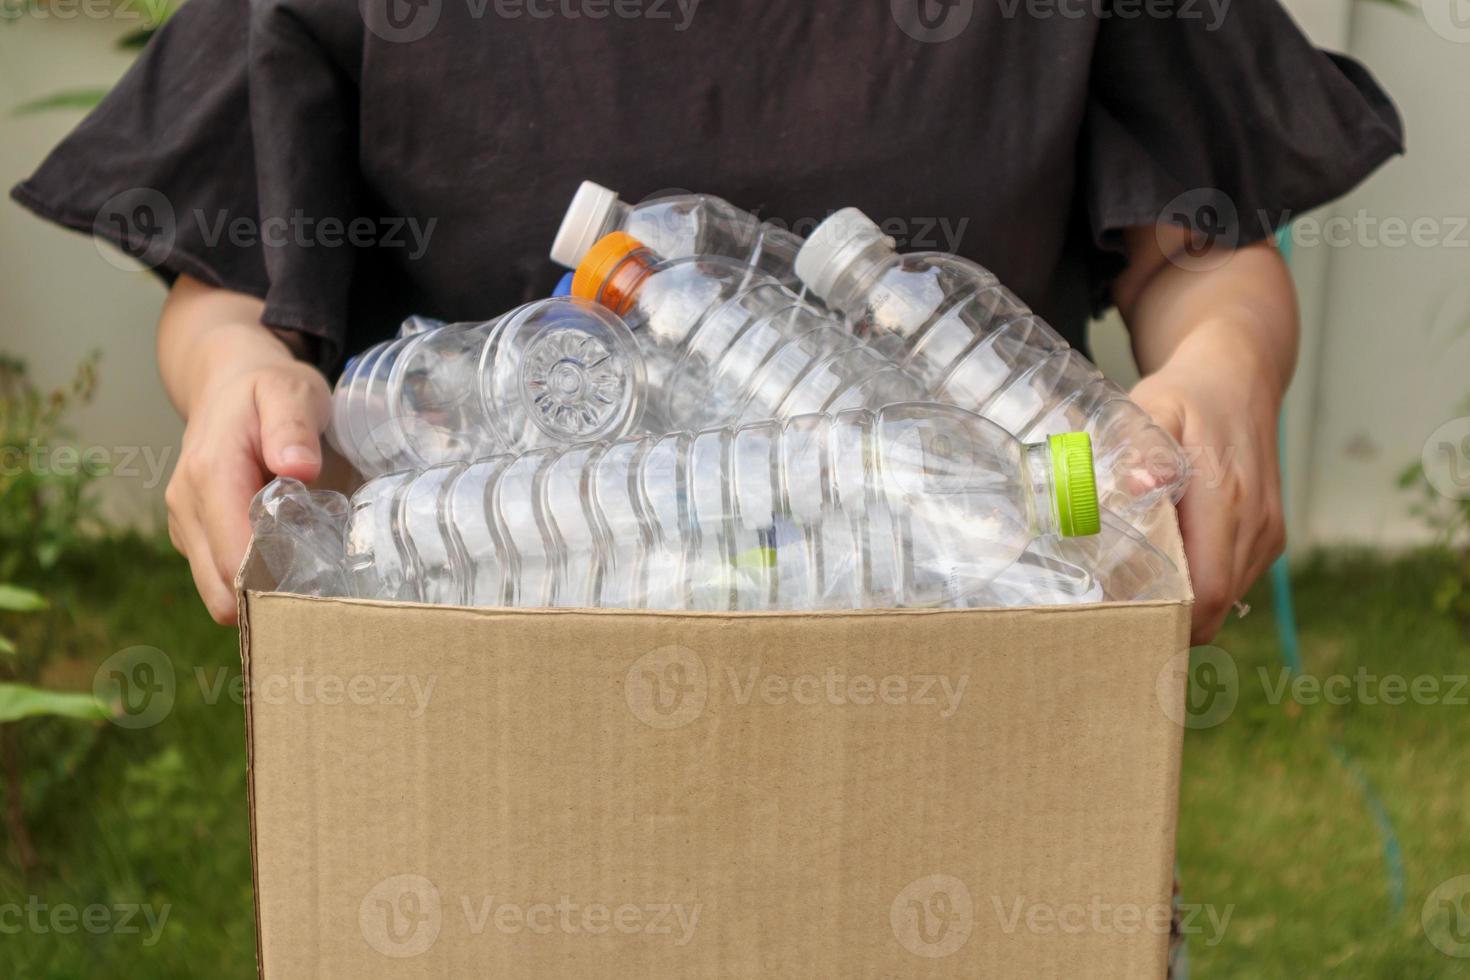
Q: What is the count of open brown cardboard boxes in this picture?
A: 1